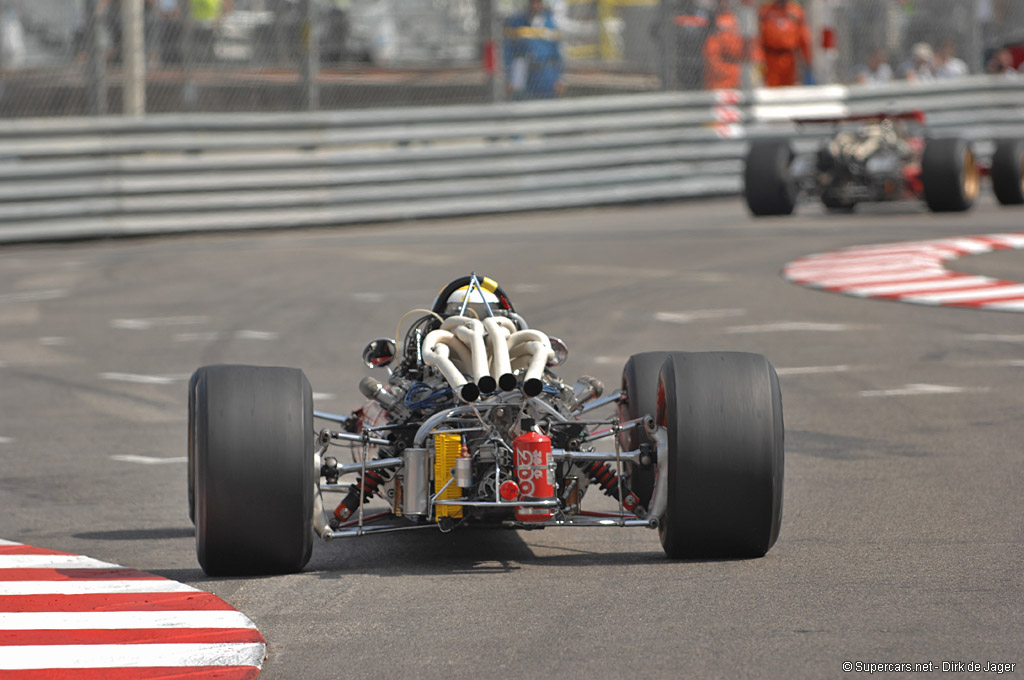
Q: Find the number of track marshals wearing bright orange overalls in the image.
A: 2